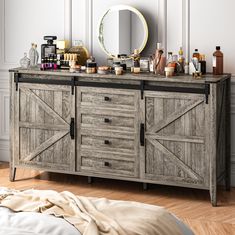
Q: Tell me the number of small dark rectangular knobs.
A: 4